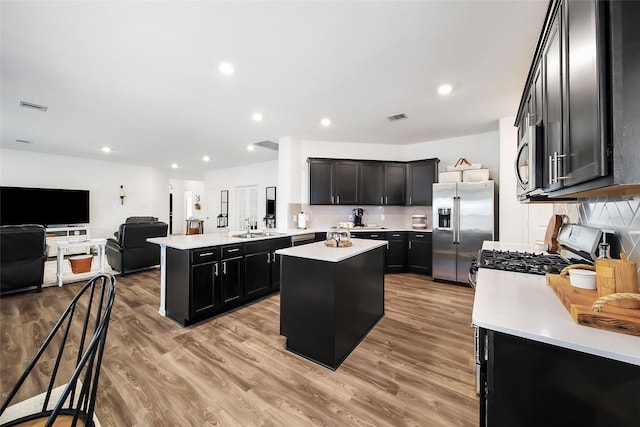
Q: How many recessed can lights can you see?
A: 8